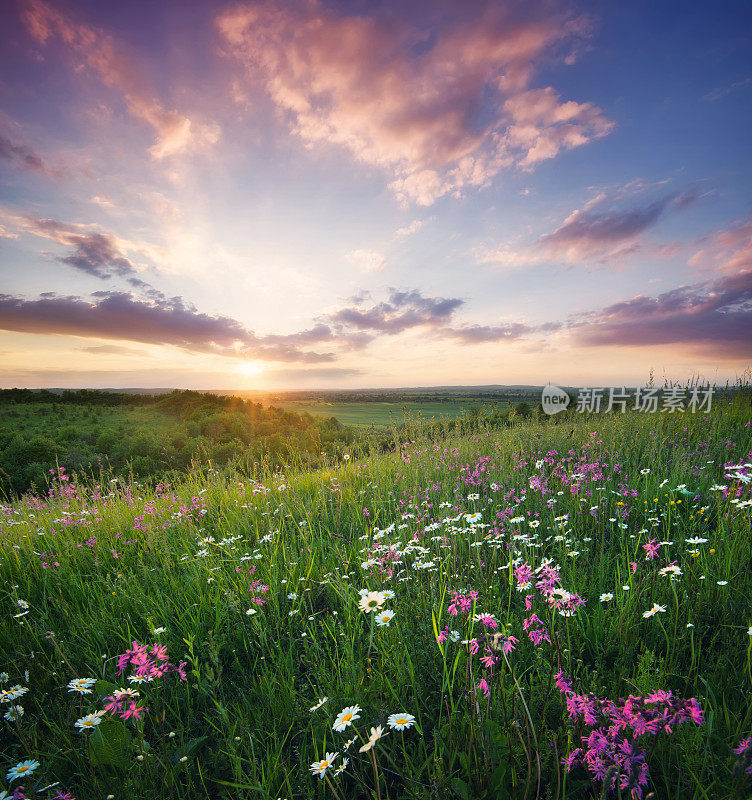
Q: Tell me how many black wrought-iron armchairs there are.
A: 0